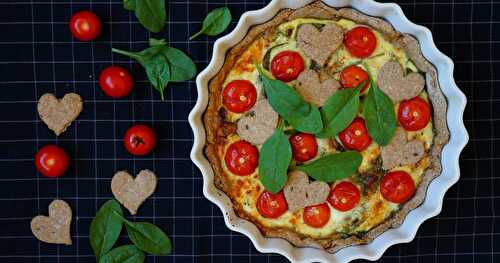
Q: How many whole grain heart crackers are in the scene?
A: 9